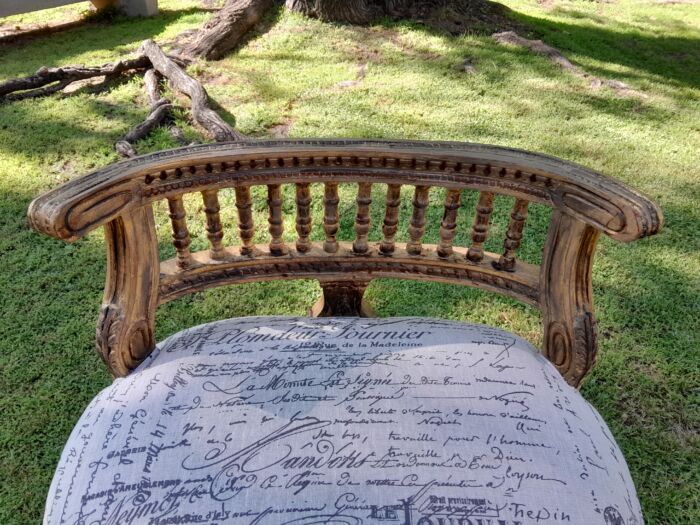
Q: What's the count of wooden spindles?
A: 12